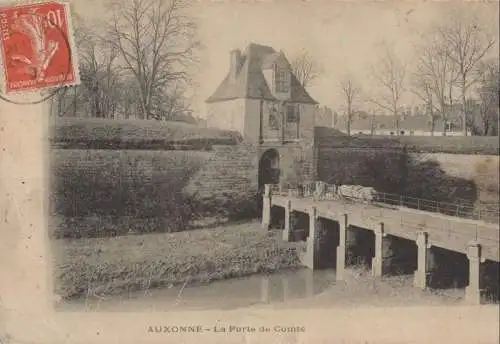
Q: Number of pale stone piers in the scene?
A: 7